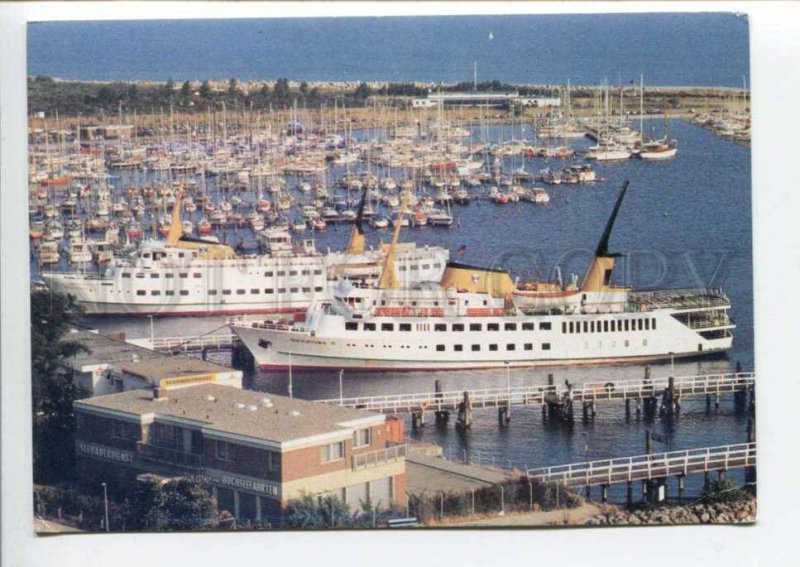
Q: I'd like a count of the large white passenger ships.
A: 2